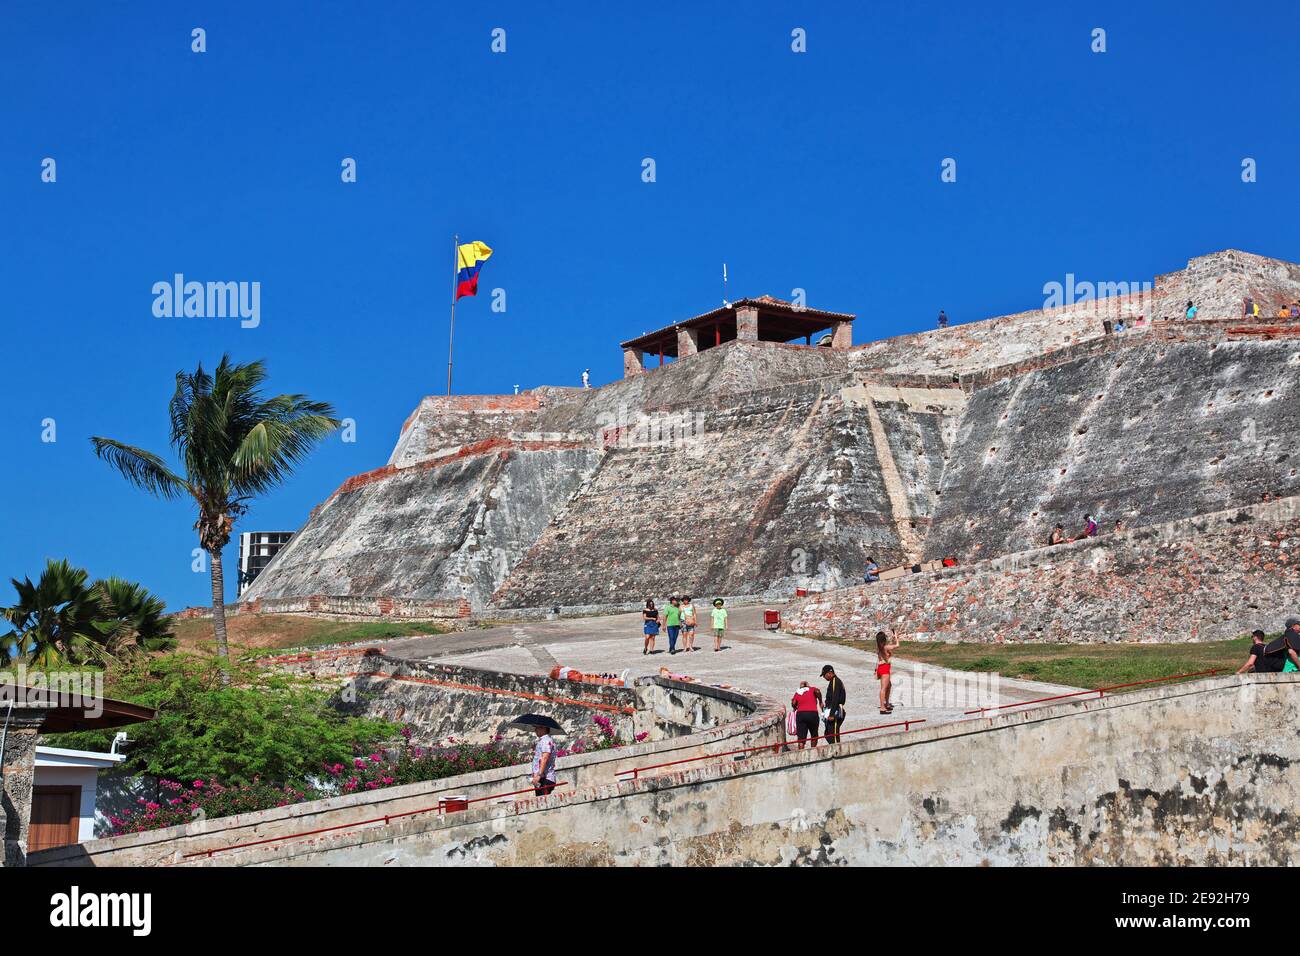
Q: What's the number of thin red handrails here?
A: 3